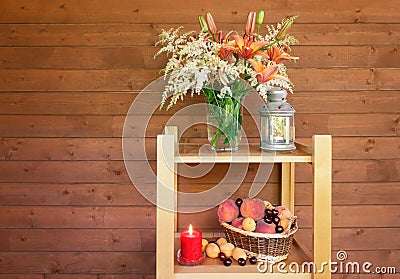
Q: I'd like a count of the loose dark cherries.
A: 4